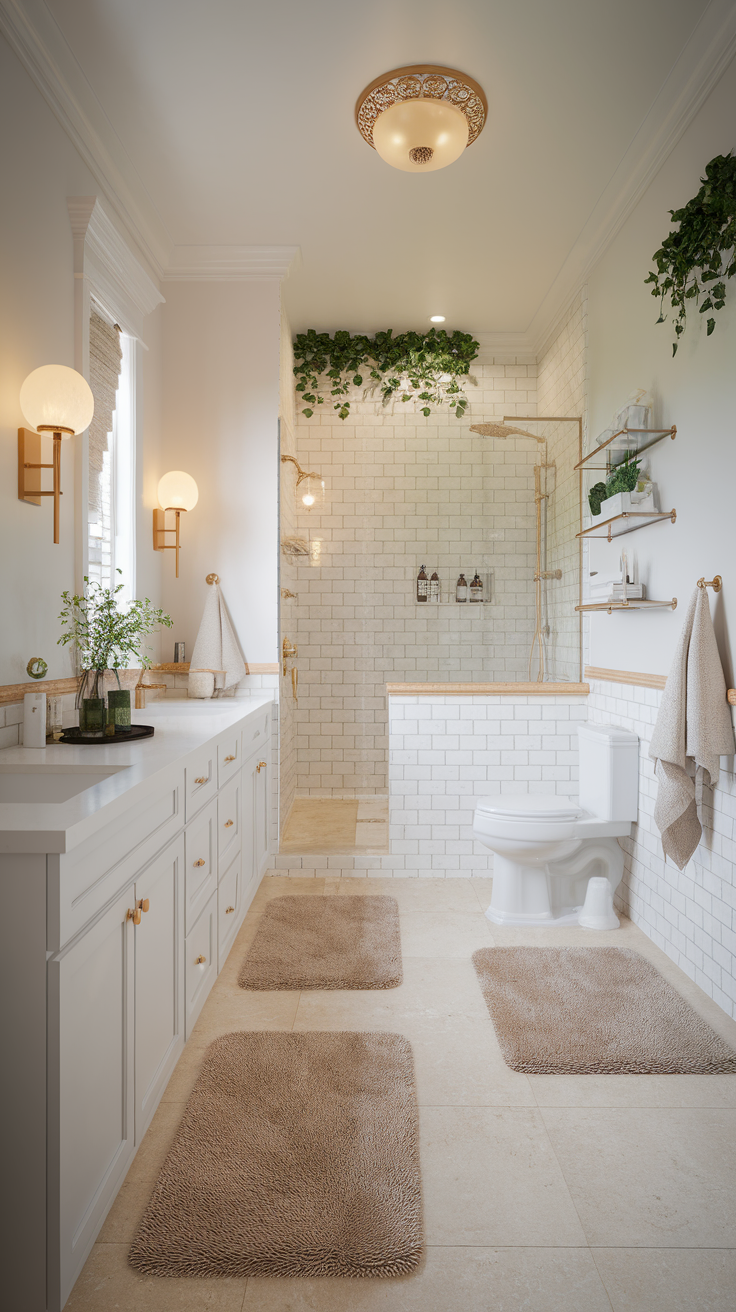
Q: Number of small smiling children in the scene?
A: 0